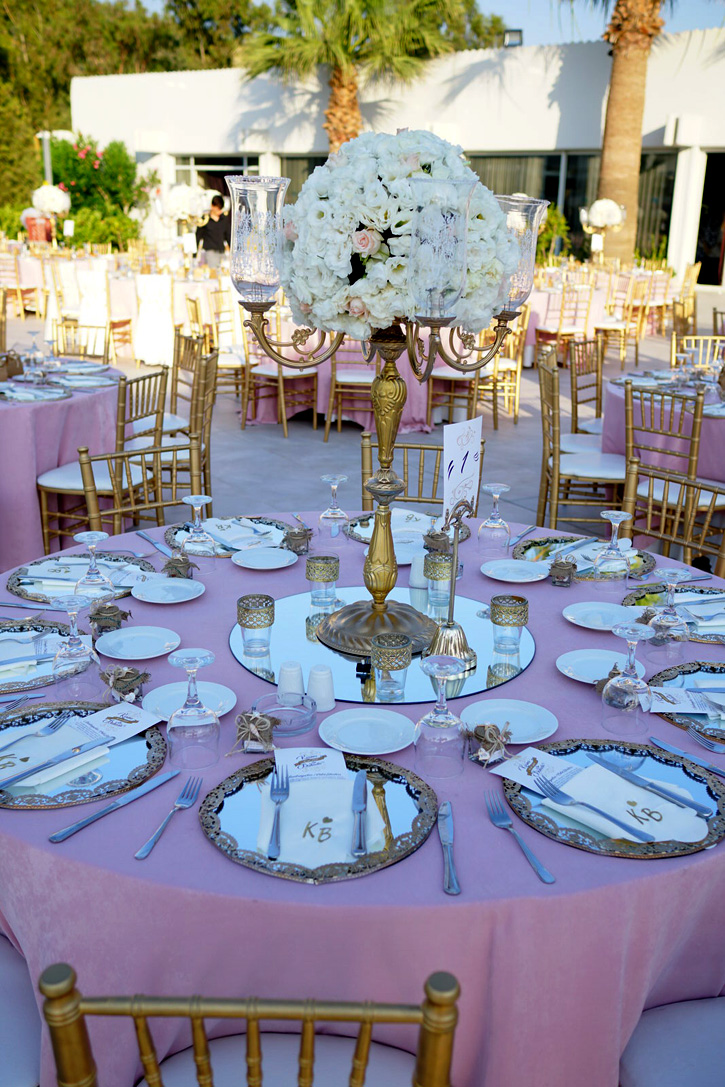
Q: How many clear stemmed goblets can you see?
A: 10